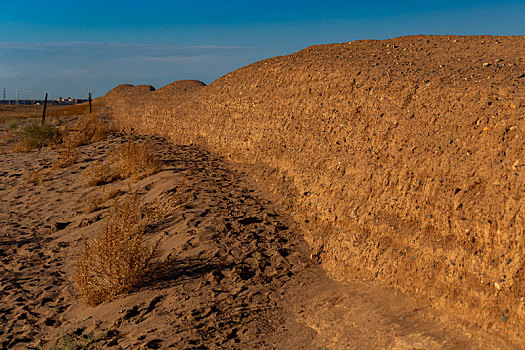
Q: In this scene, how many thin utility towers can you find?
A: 2